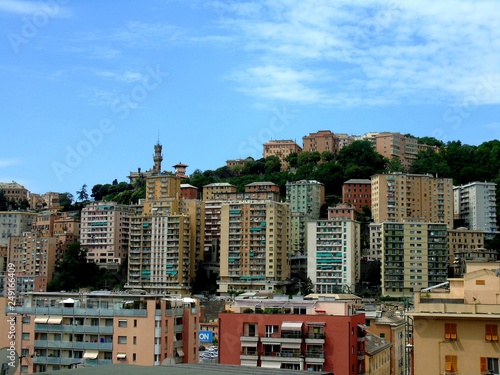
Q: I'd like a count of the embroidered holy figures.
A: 0